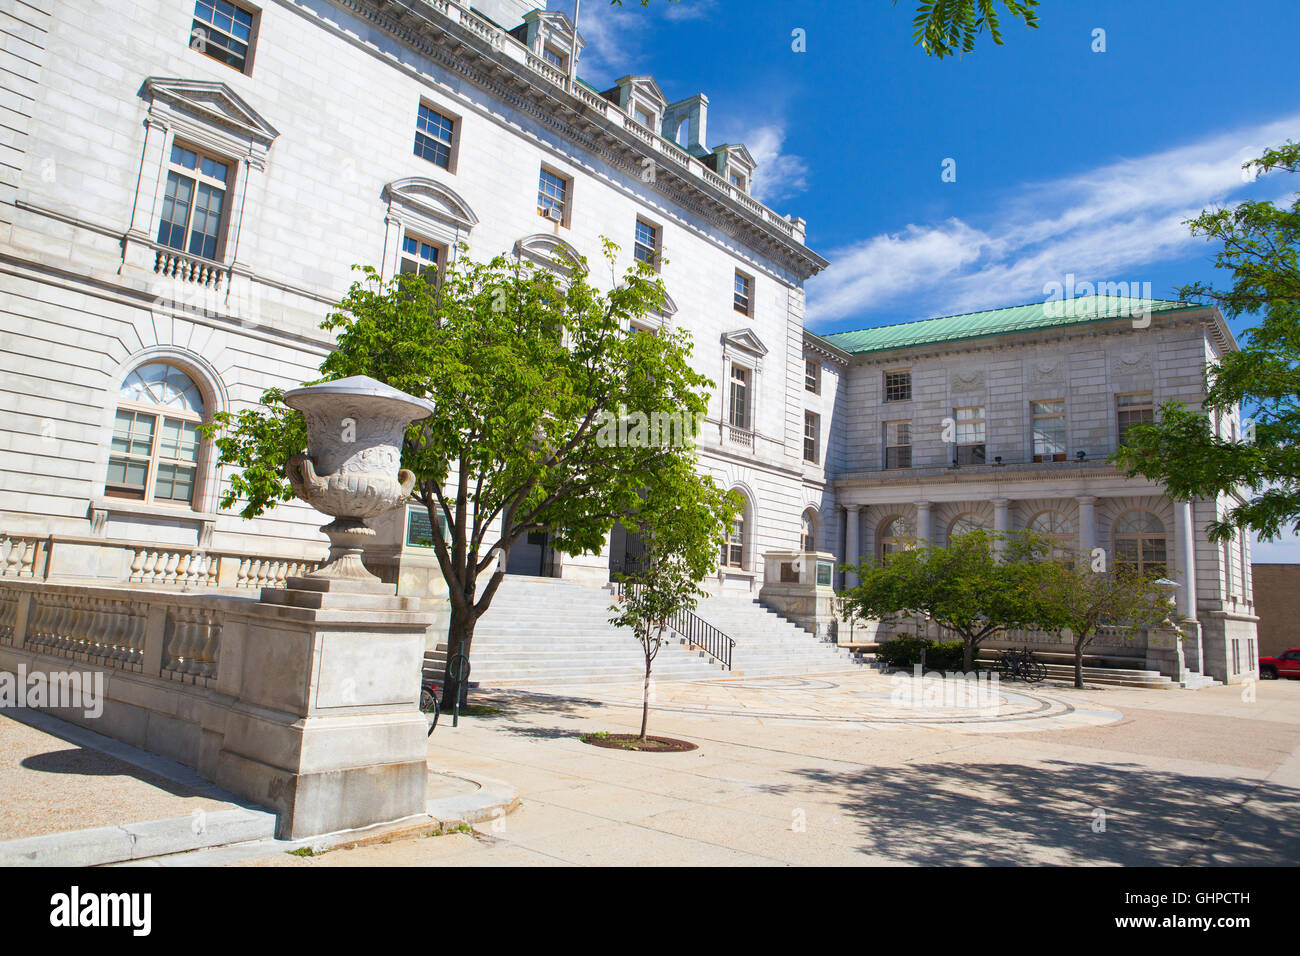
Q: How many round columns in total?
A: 5